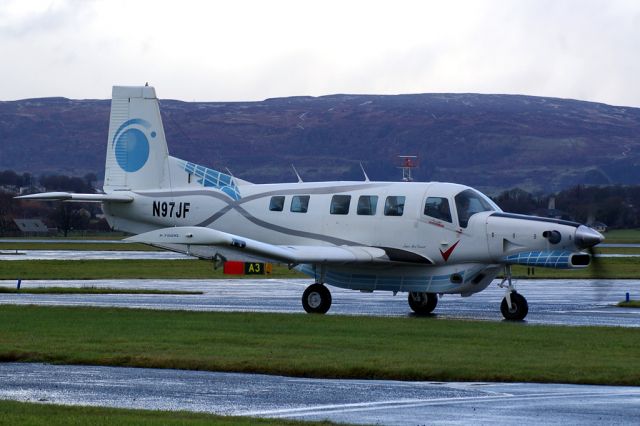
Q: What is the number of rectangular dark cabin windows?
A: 5